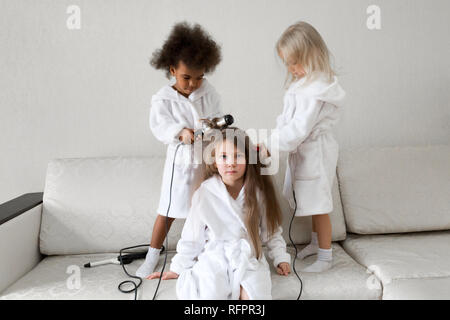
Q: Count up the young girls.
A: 3